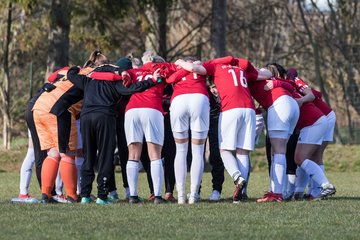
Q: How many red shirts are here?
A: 6